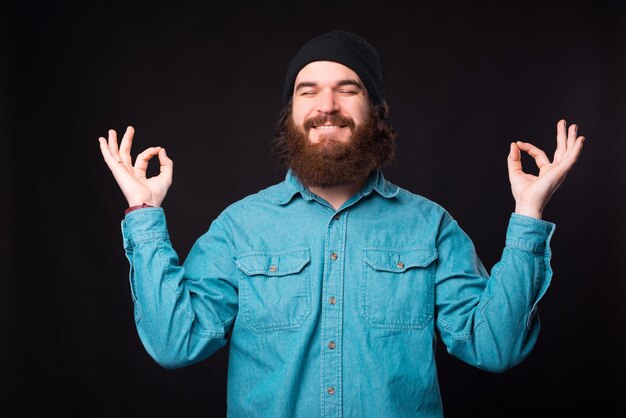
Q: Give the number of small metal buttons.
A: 7